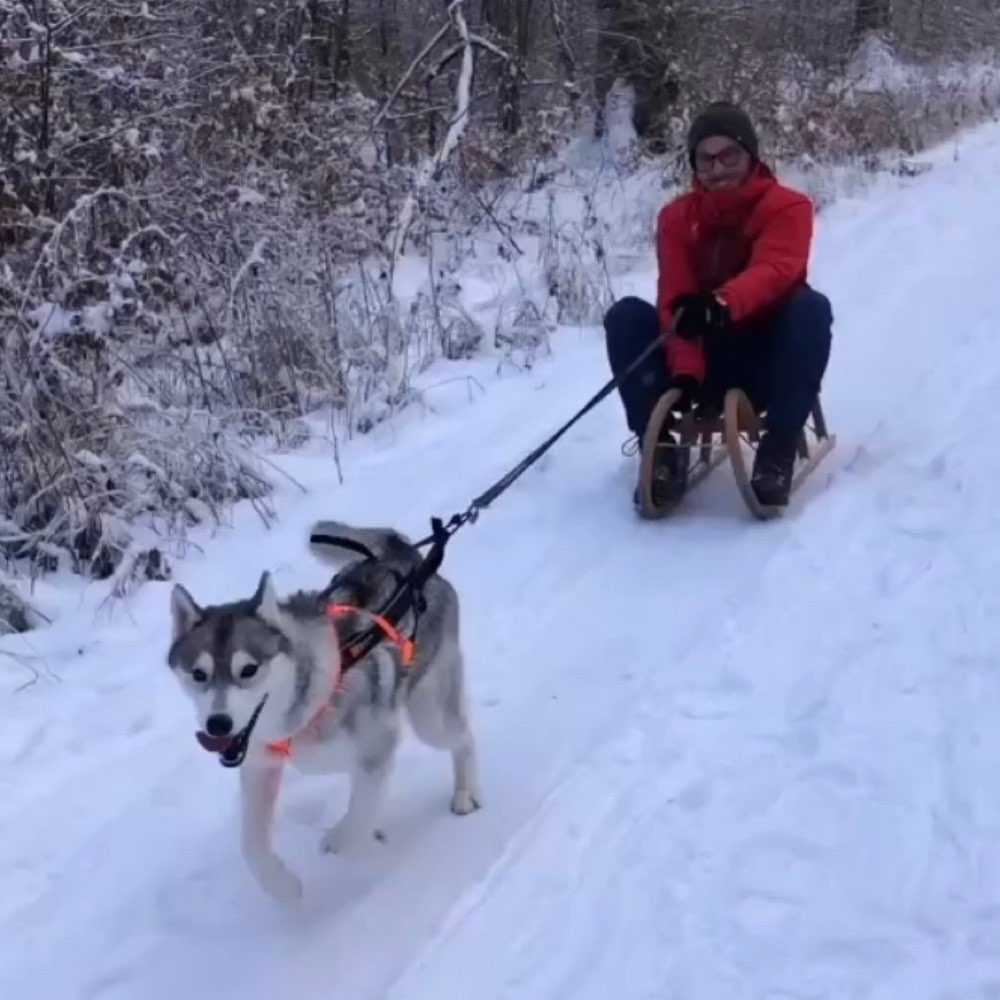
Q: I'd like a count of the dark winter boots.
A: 2